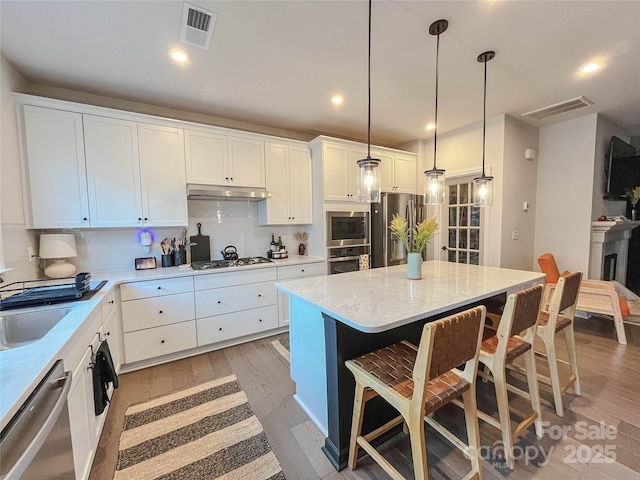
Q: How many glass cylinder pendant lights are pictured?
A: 3